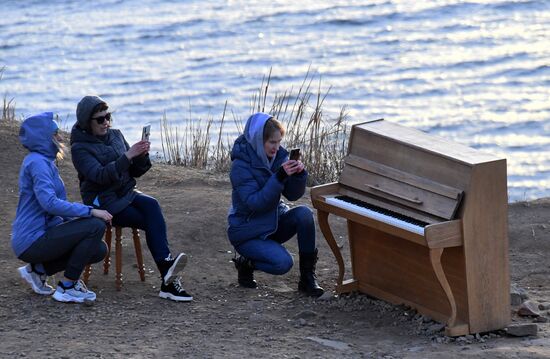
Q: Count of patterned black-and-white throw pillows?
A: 0